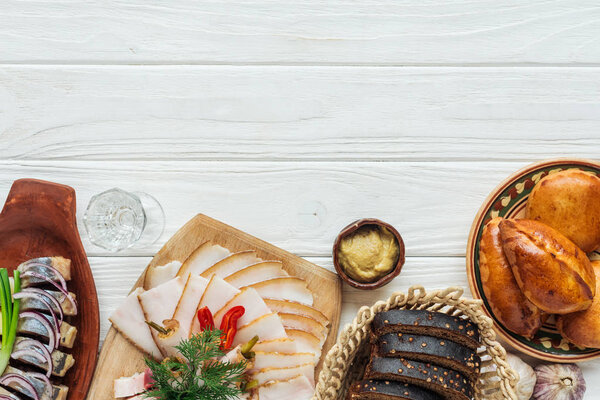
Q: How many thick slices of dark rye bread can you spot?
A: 4